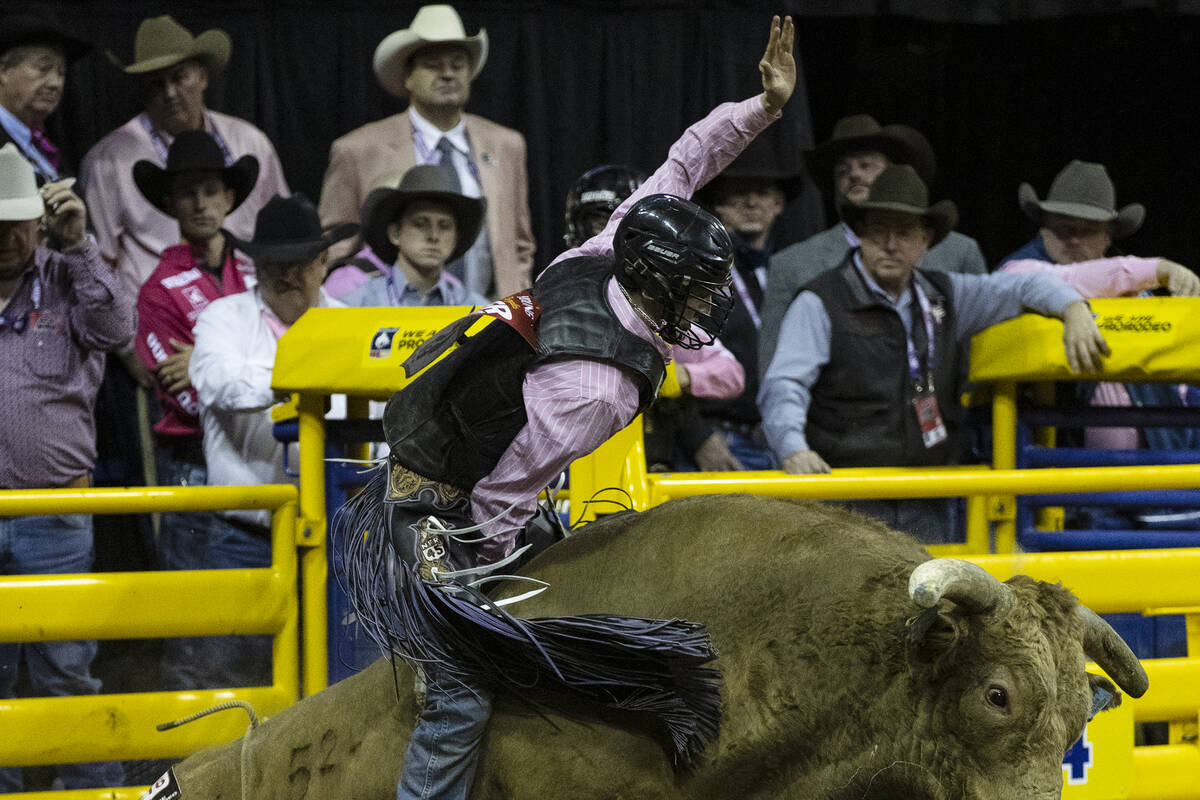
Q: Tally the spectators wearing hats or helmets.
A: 12